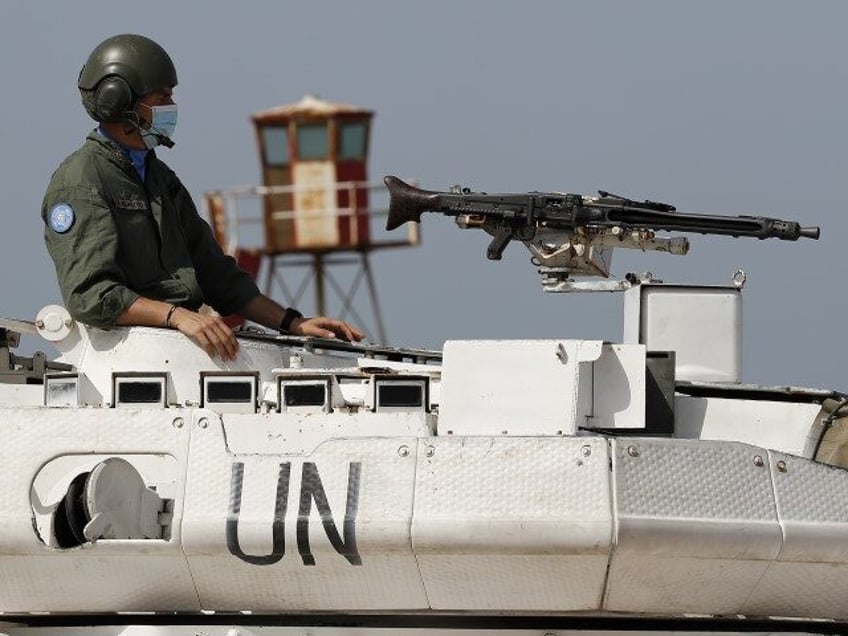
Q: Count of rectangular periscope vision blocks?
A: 5